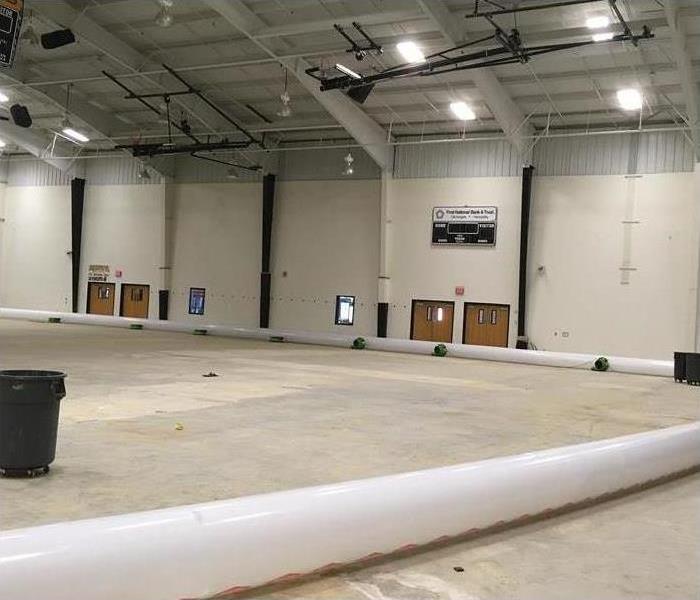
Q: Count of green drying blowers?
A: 7